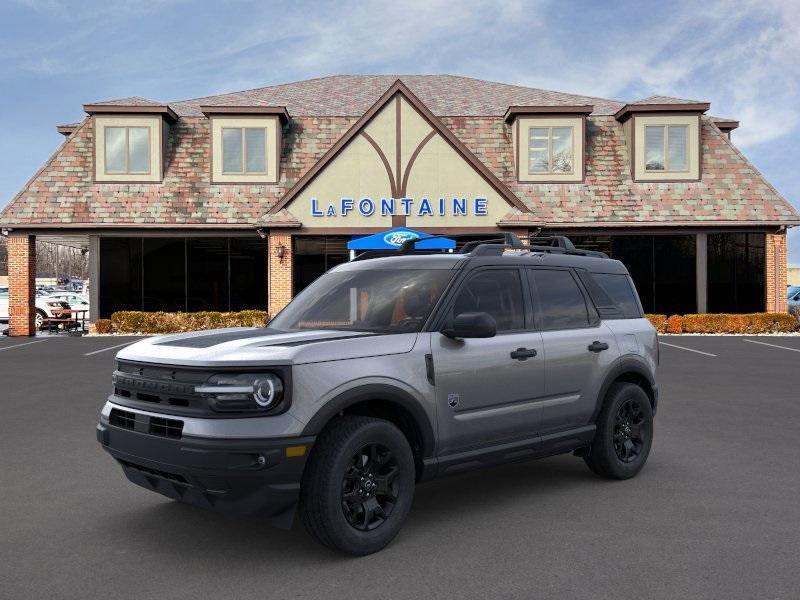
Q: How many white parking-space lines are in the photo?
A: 4